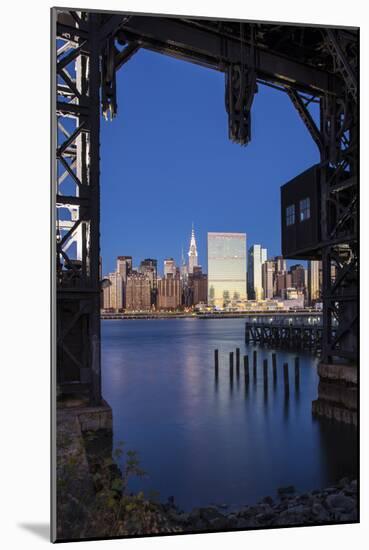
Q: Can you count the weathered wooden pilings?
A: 9